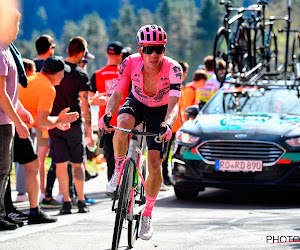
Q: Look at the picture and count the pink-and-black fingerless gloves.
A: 2